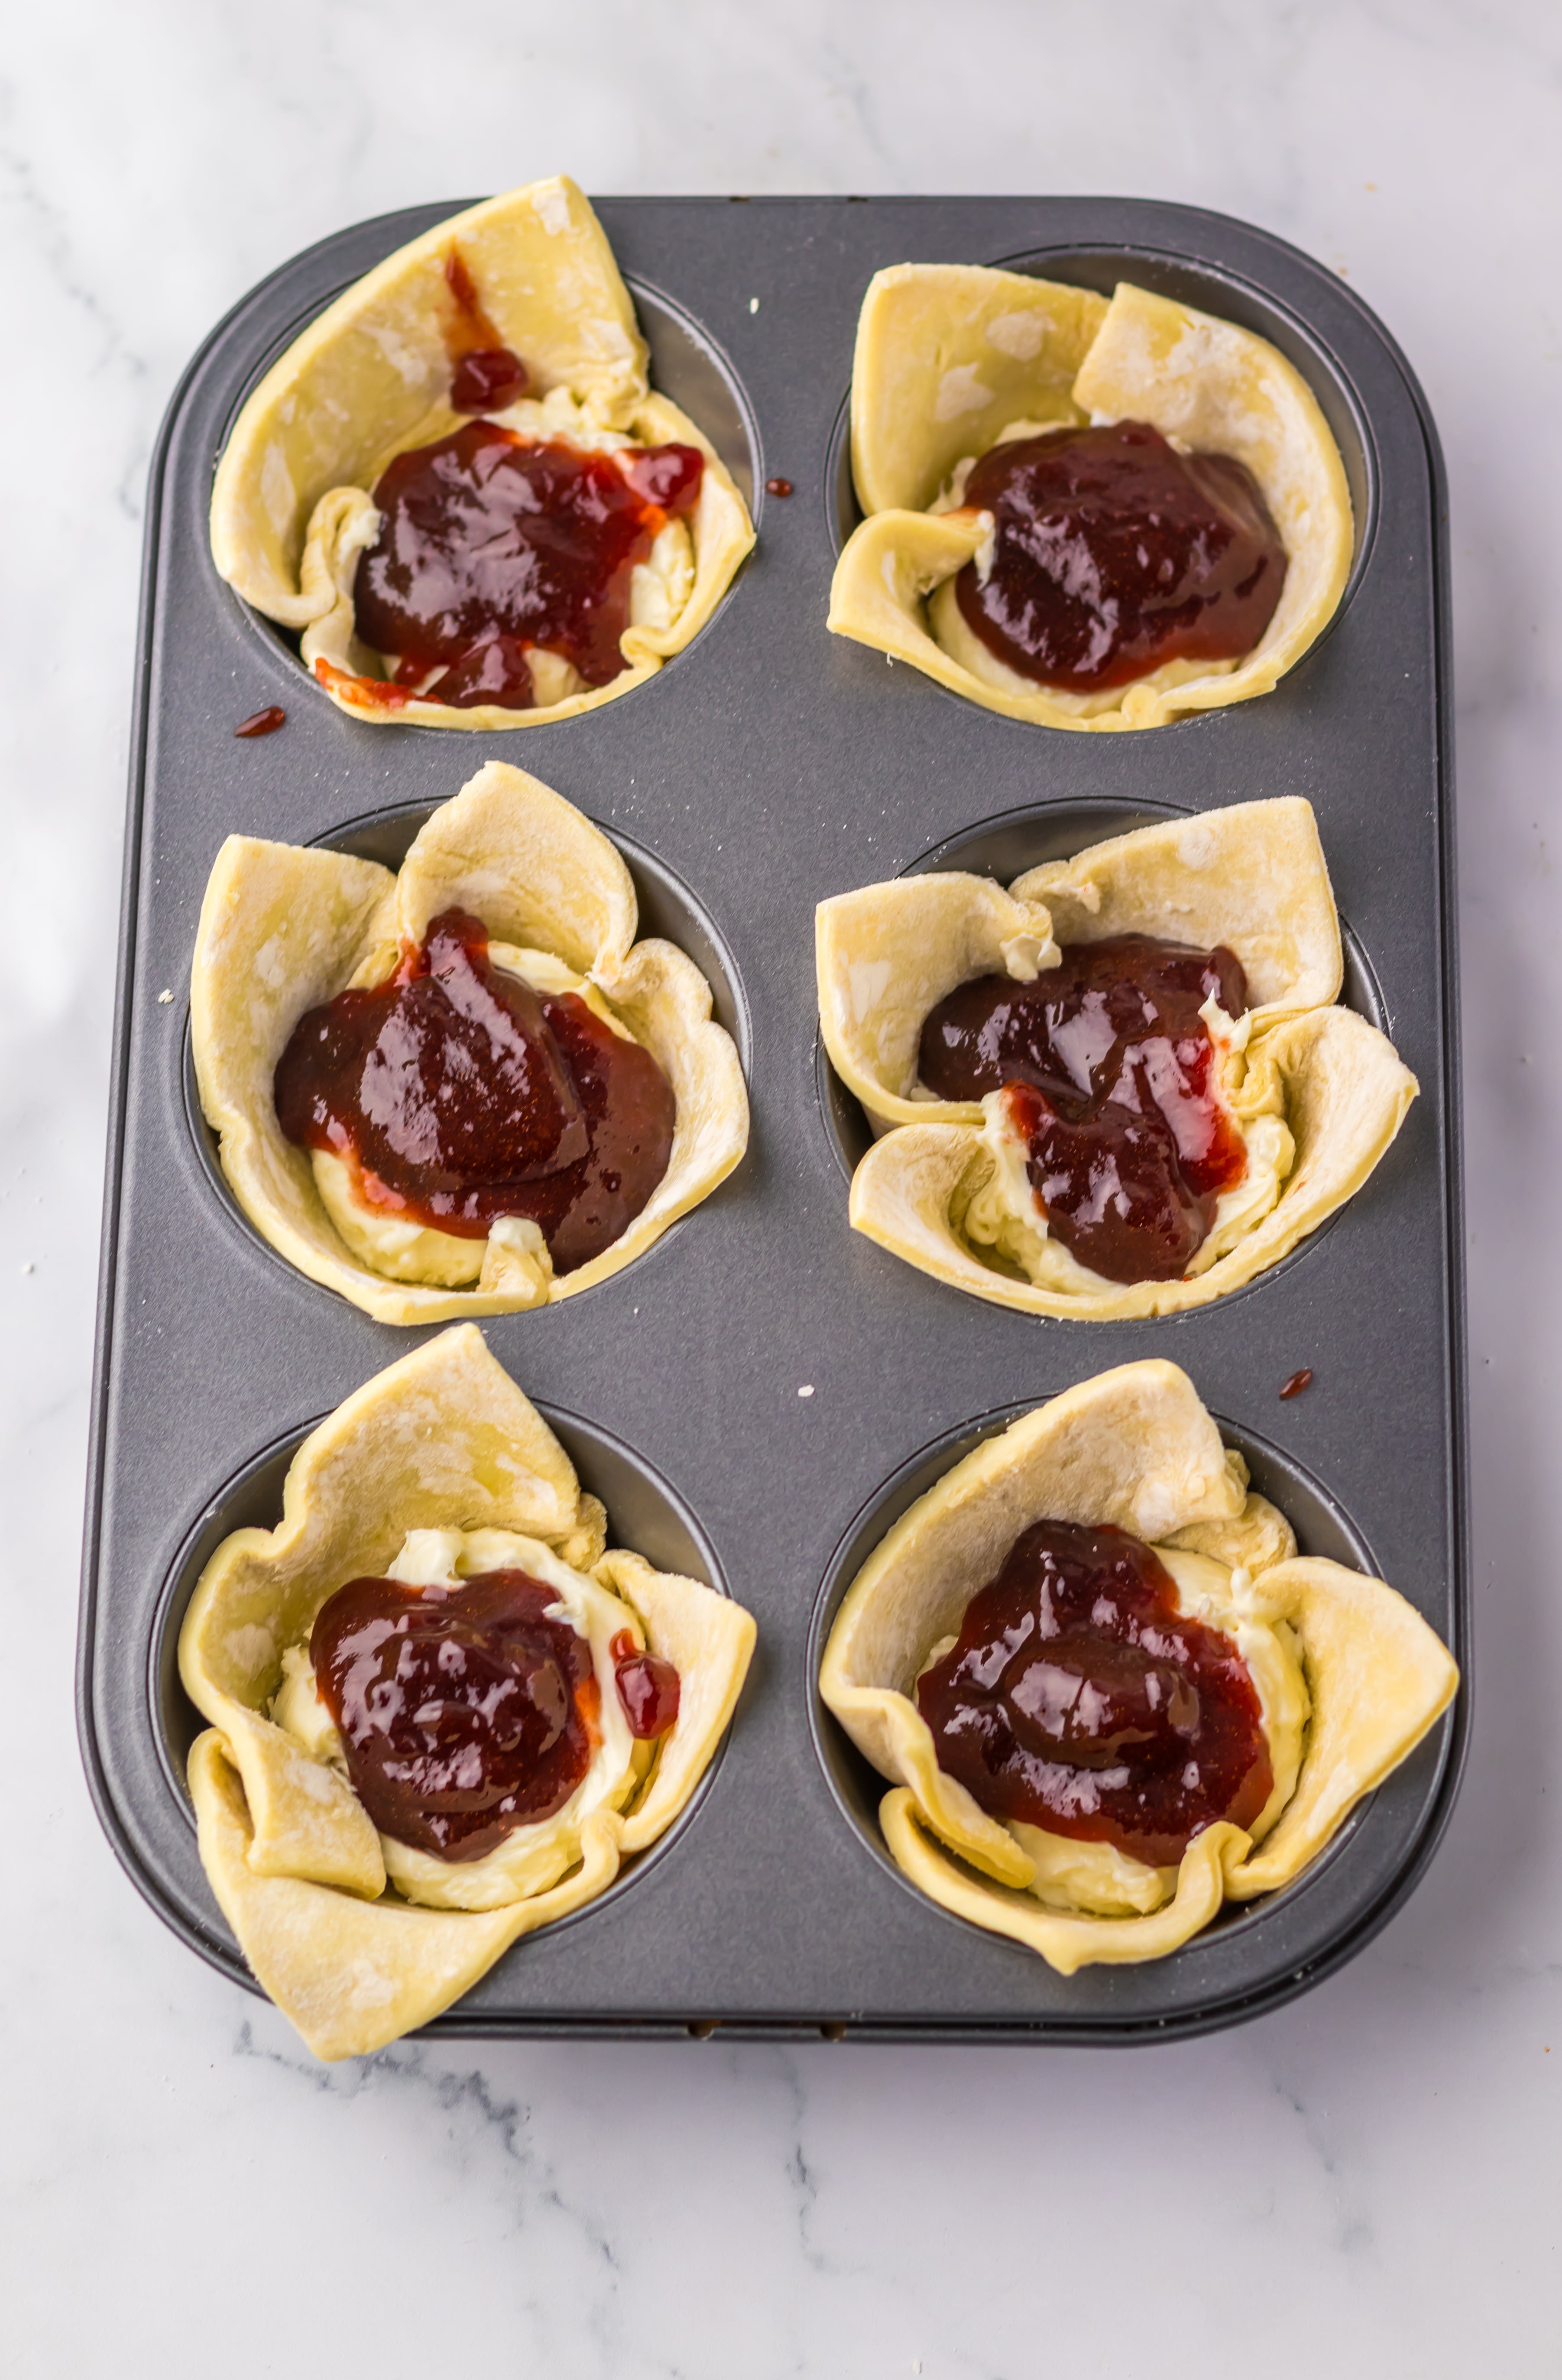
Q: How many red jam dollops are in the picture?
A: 6